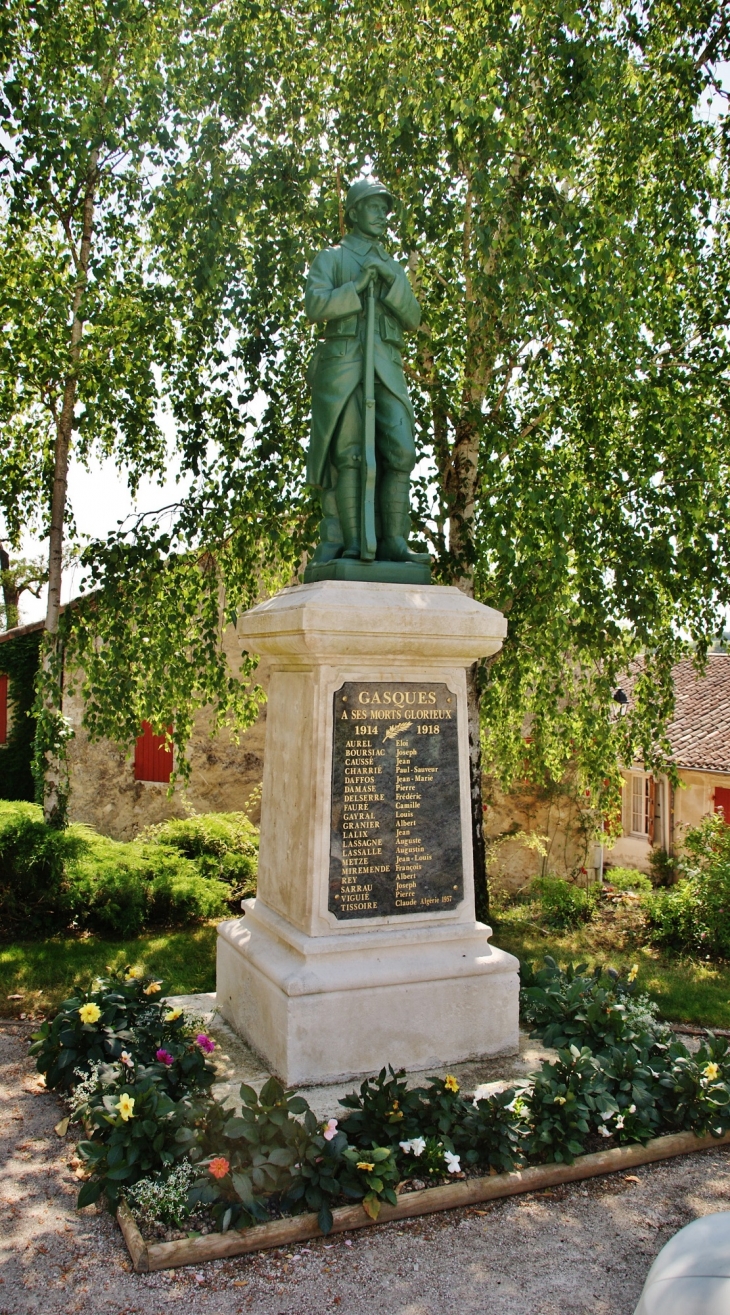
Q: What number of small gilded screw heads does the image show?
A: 4